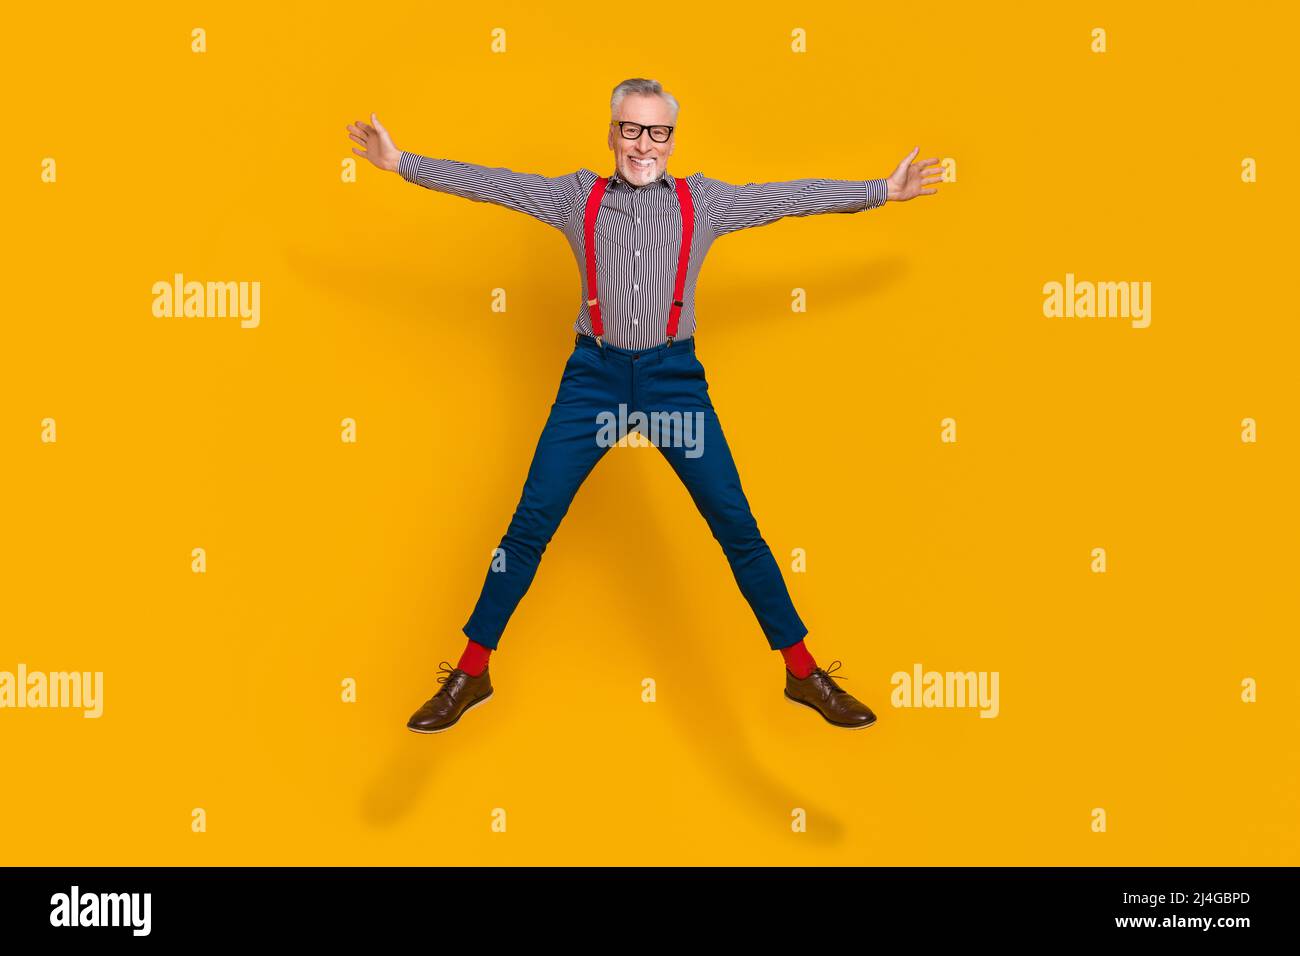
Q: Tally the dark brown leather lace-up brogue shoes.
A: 2